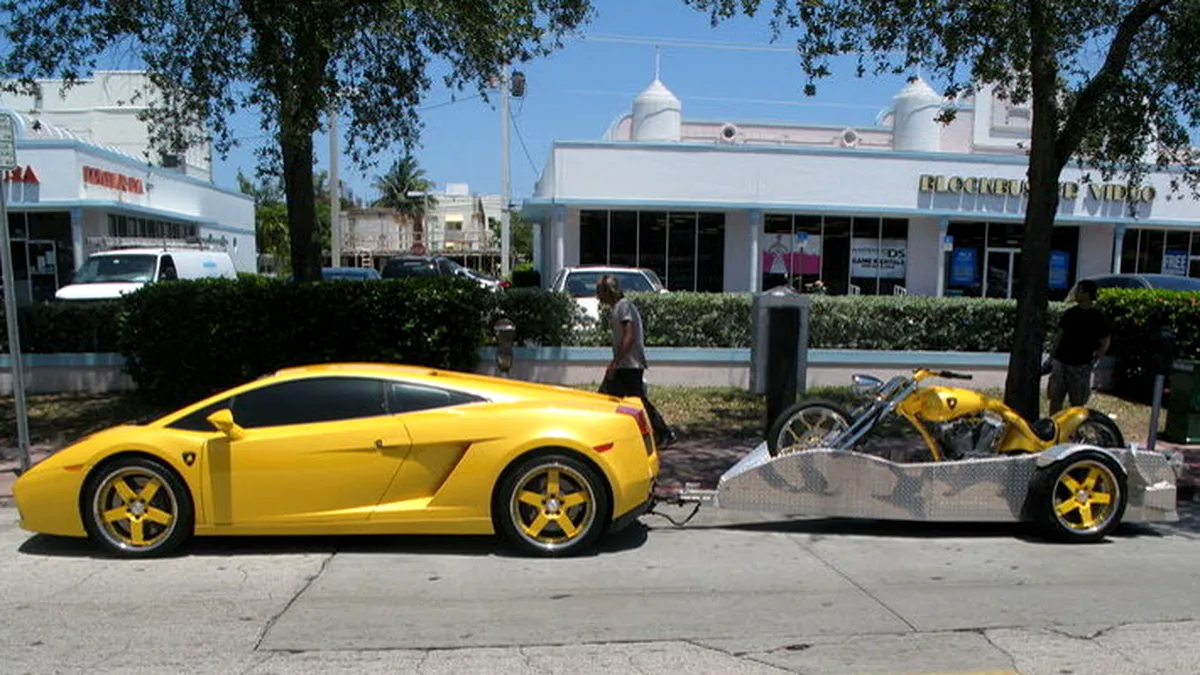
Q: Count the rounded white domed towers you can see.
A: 2